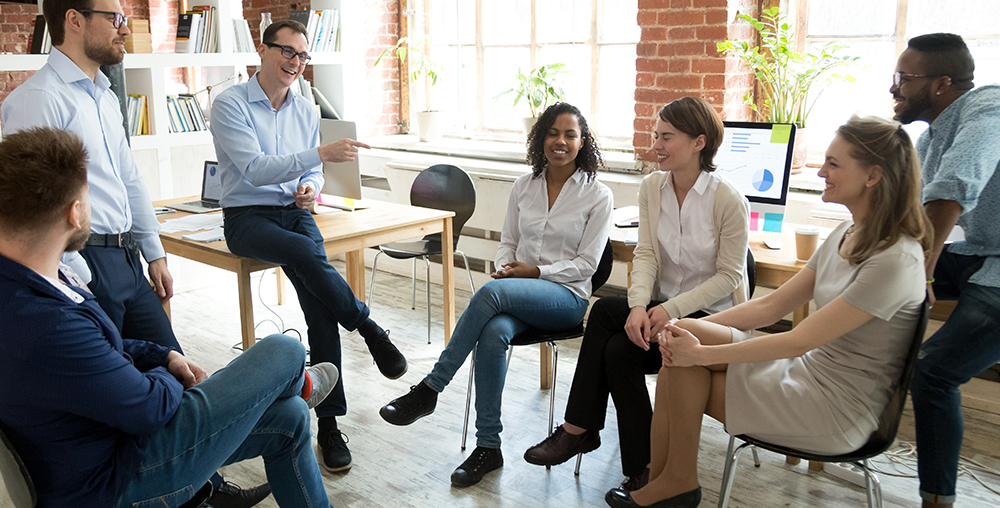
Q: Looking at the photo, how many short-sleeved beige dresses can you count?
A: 1